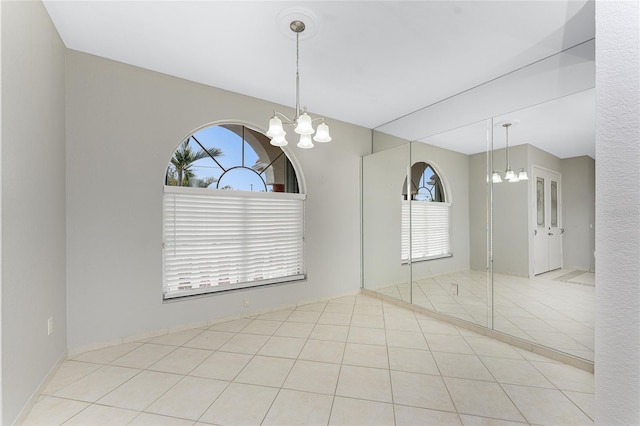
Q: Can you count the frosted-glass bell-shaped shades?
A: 5